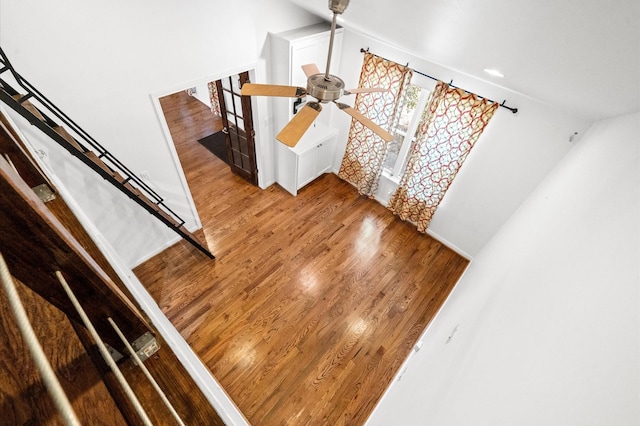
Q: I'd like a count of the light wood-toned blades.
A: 5